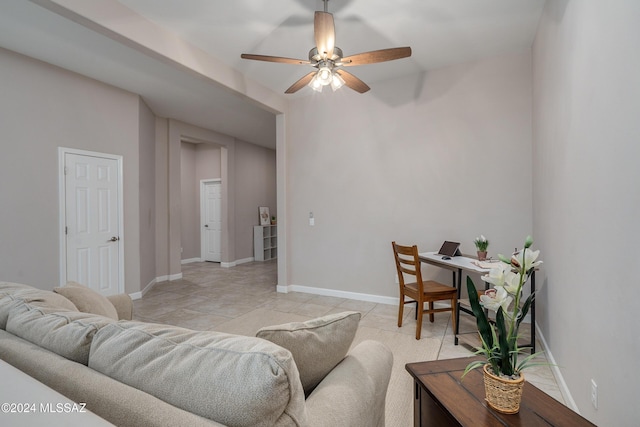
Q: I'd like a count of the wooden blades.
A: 5